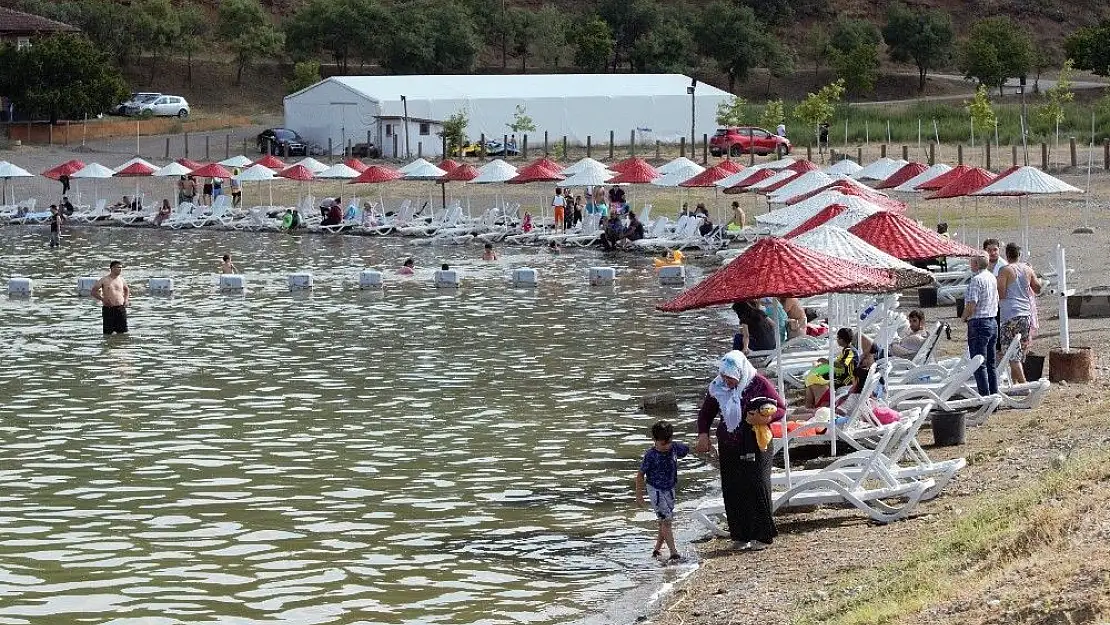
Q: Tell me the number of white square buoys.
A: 10